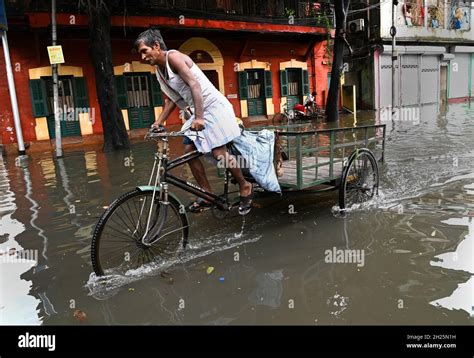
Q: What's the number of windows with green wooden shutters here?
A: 4